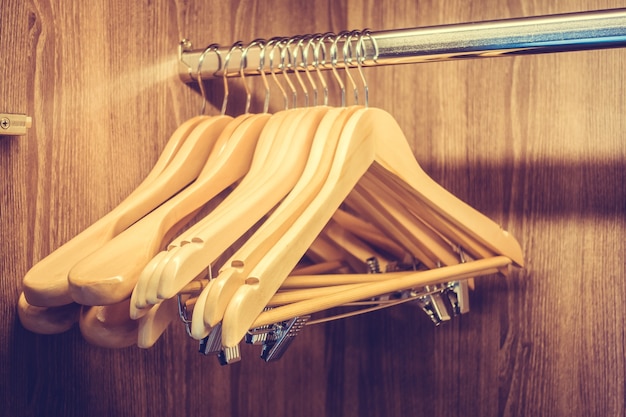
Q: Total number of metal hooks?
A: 12